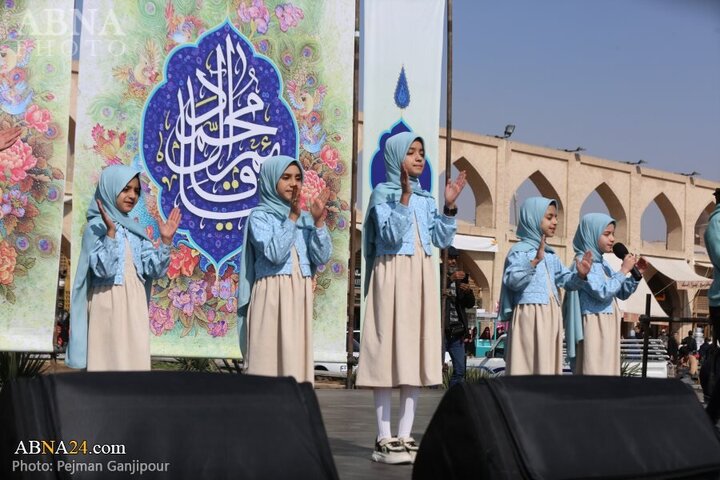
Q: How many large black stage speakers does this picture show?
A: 2